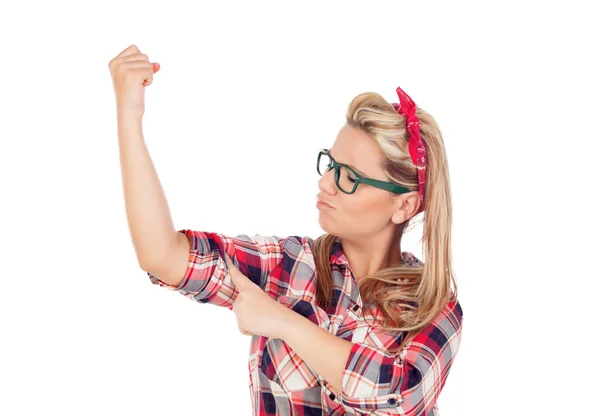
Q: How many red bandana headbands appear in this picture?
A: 1